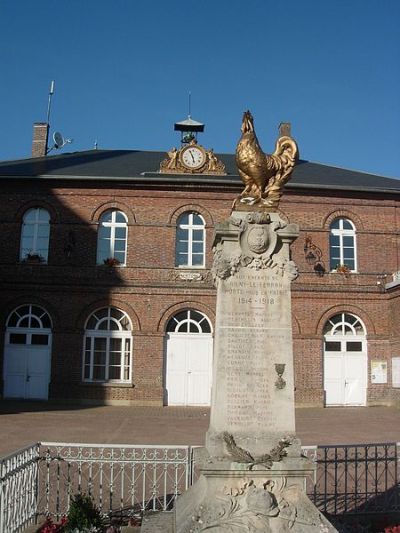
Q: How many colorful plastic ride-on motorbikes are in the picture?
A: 0